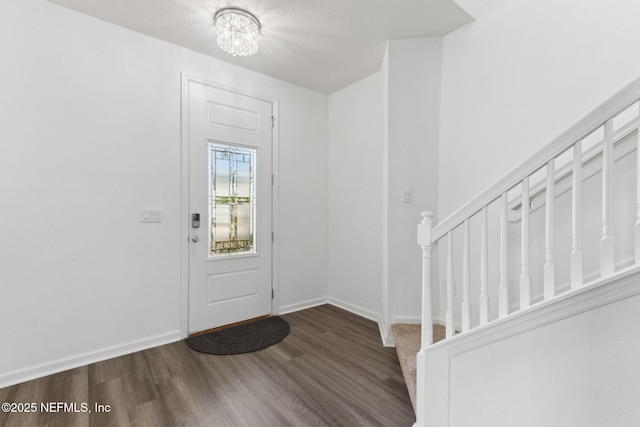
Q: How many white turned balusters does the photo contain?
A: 9